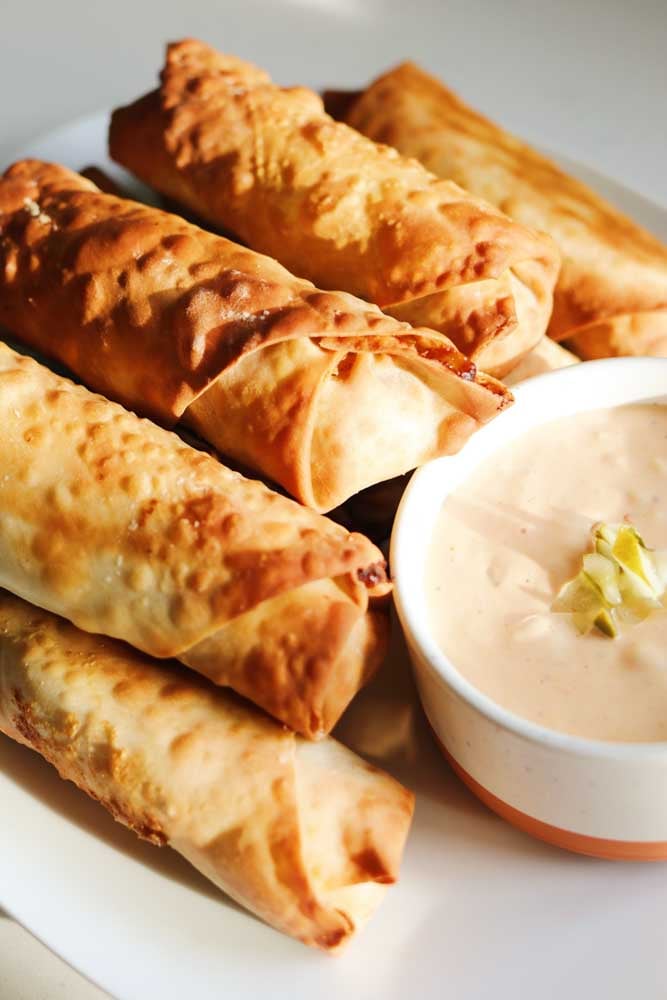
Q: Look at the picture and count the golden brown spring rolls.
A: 5